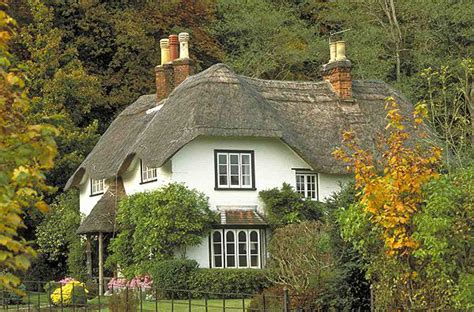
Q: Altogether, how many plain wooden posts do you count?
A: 2